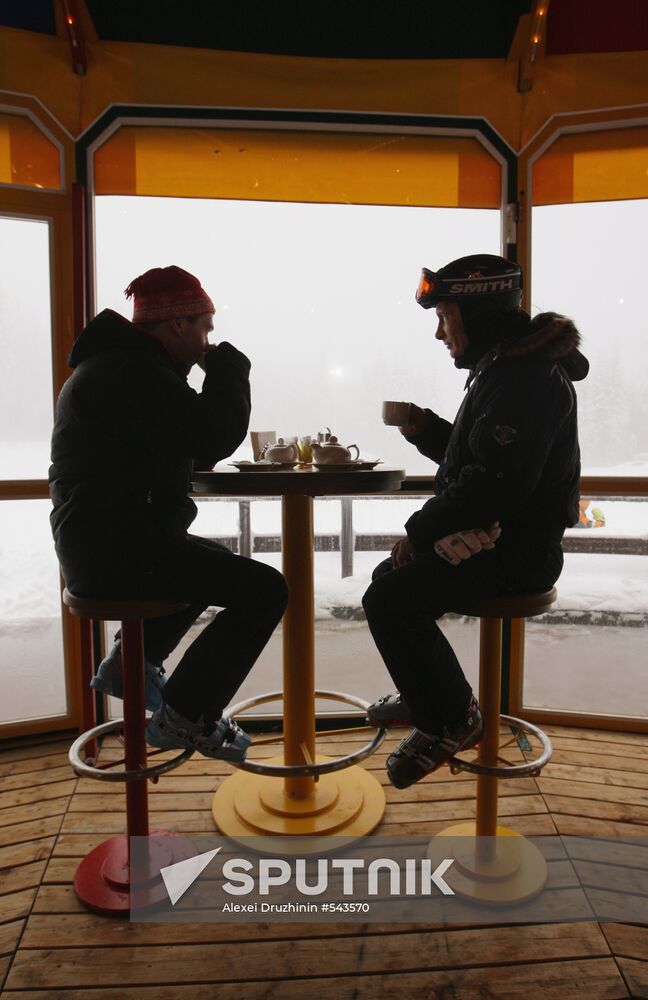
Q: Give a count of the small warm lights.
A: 3